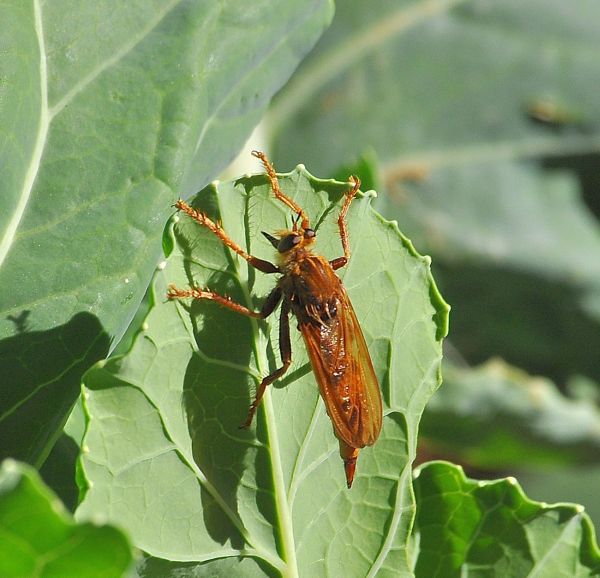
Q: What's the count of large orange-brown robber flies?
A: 1